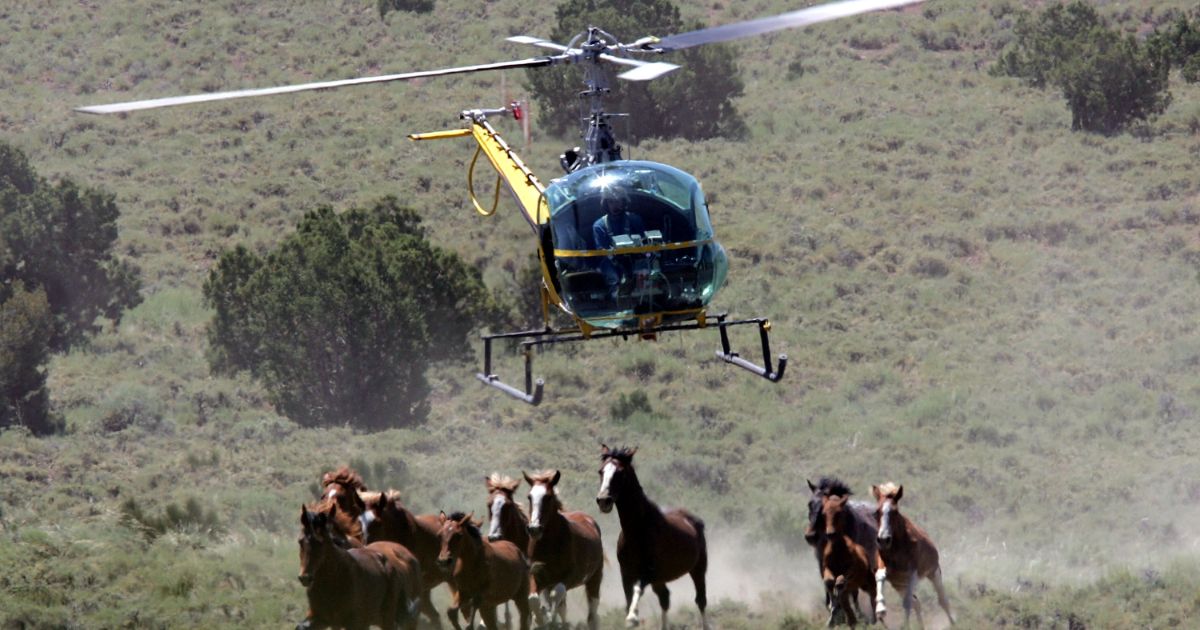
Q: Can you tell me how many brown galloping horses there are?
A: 9